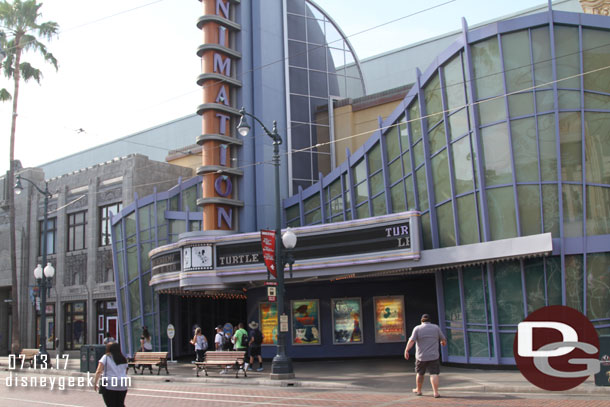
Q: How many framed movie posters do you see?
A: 4